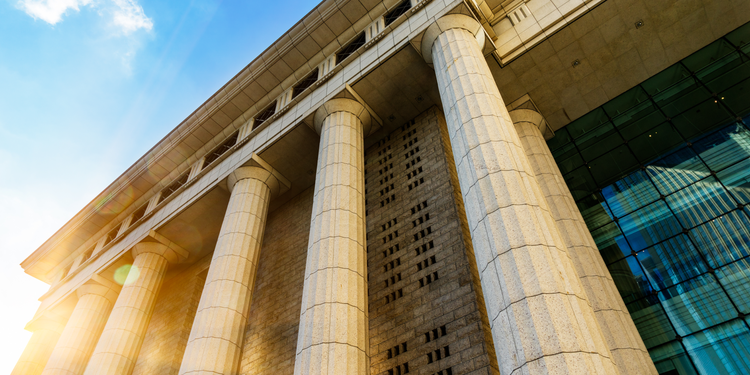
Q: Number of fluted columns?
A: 7